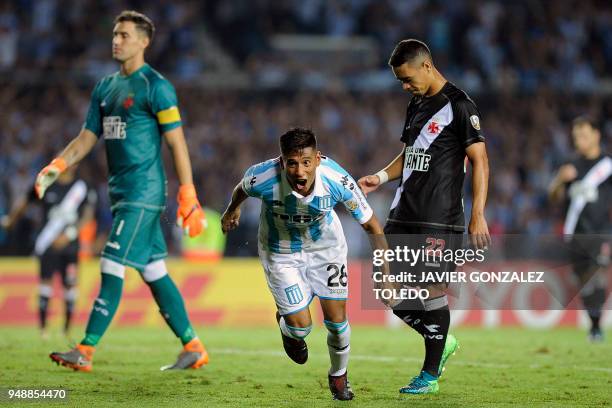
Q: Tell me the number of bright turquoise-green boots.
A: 2